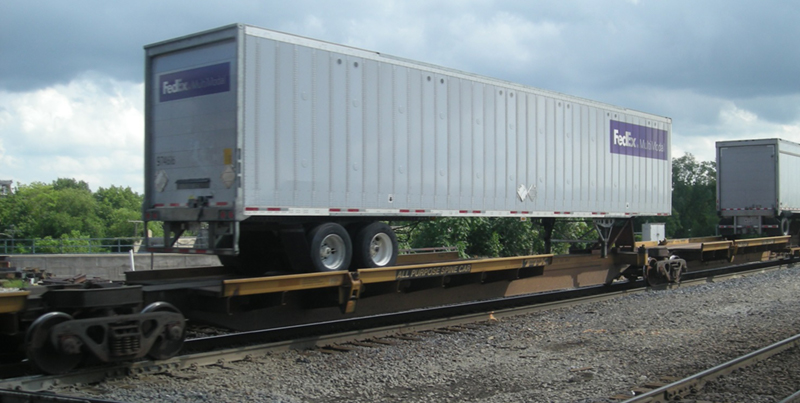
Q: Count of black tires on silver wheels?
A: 2